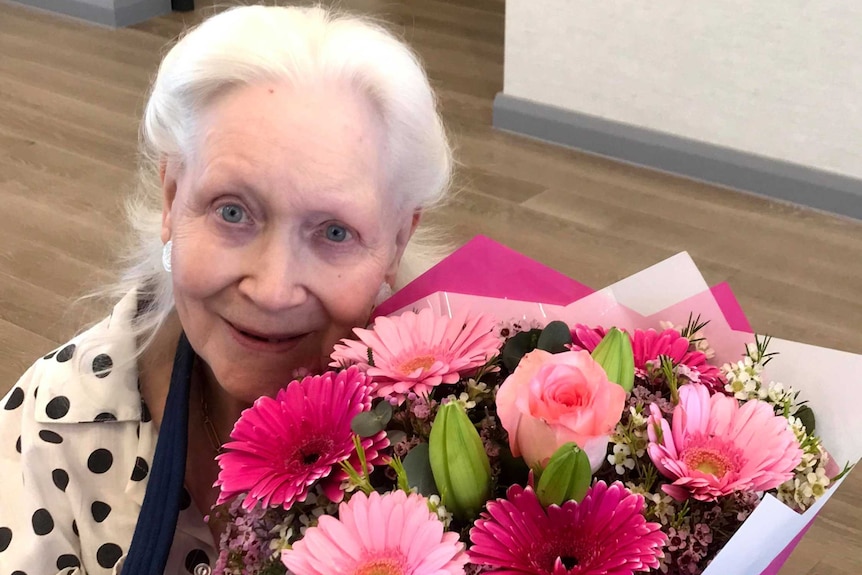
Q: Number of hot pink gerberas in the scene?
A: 3